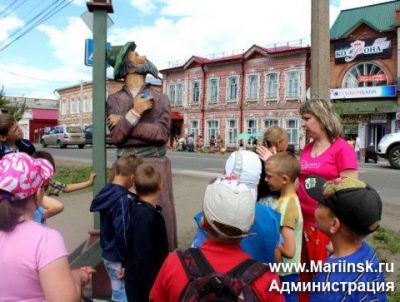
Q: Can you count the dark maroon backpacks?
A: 1